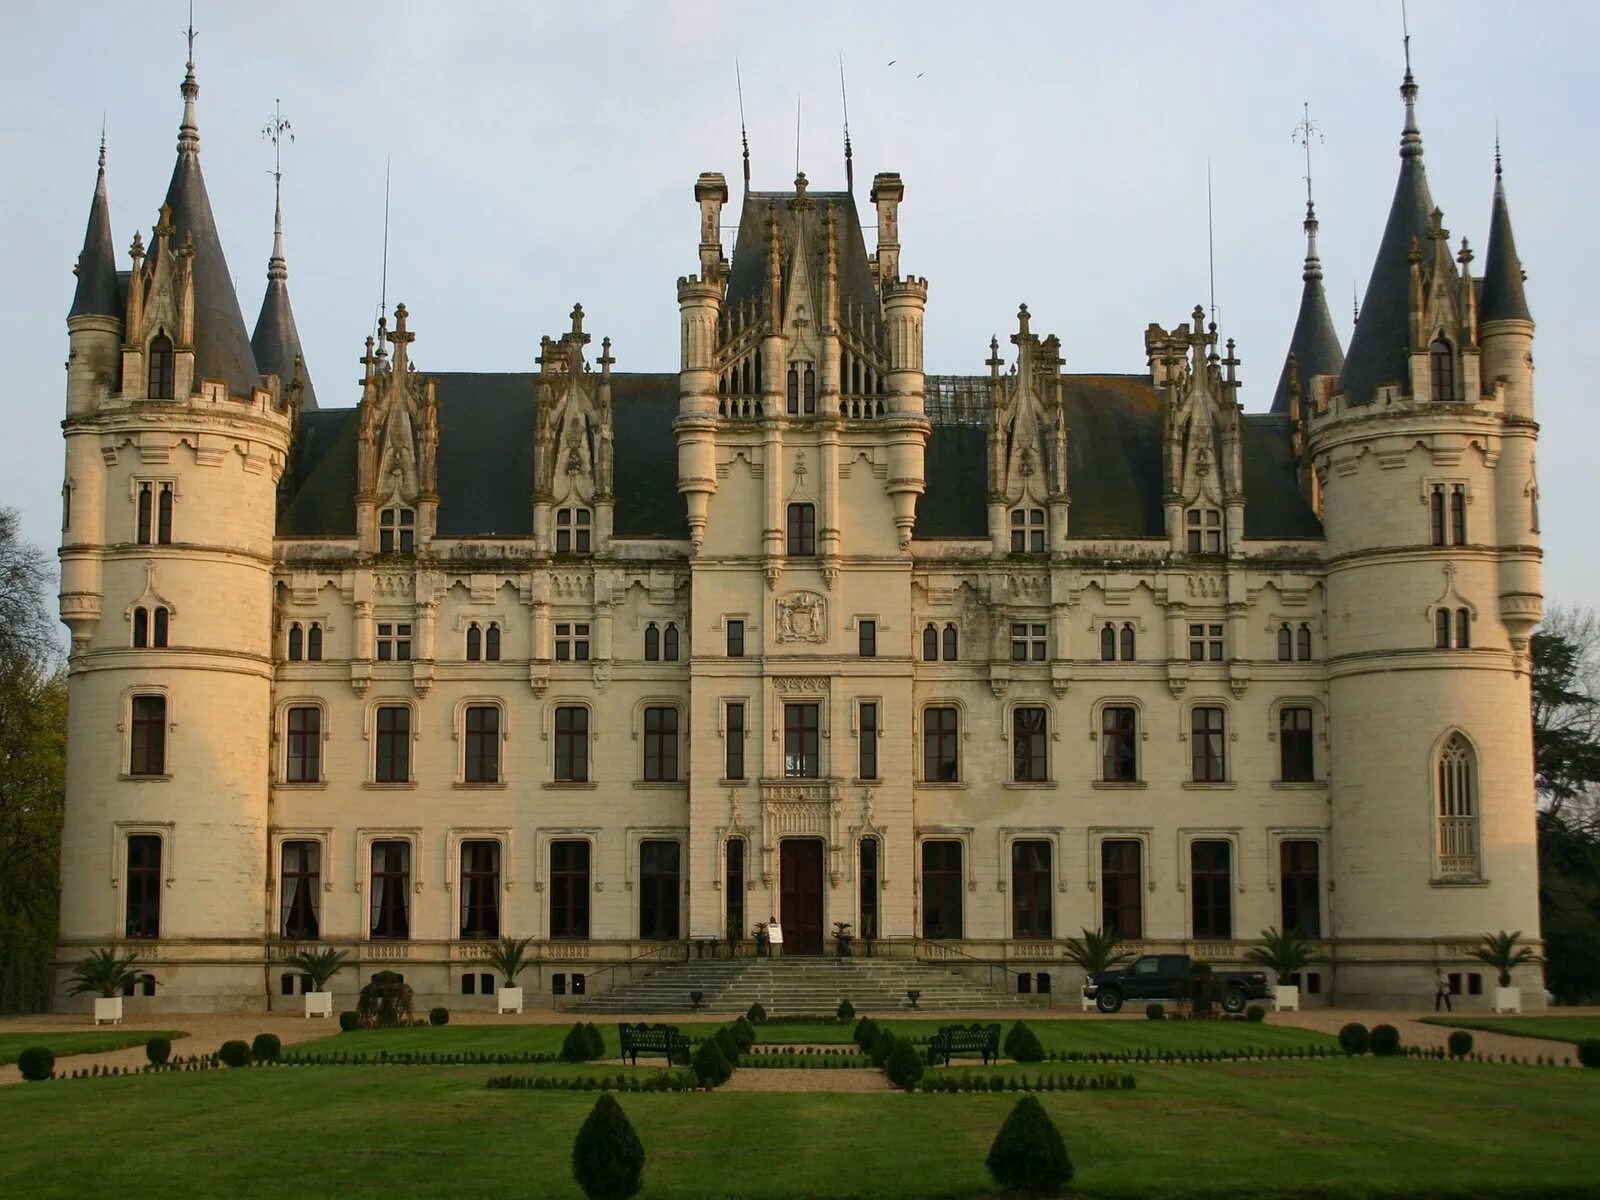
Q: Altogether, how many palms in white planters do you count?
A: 6